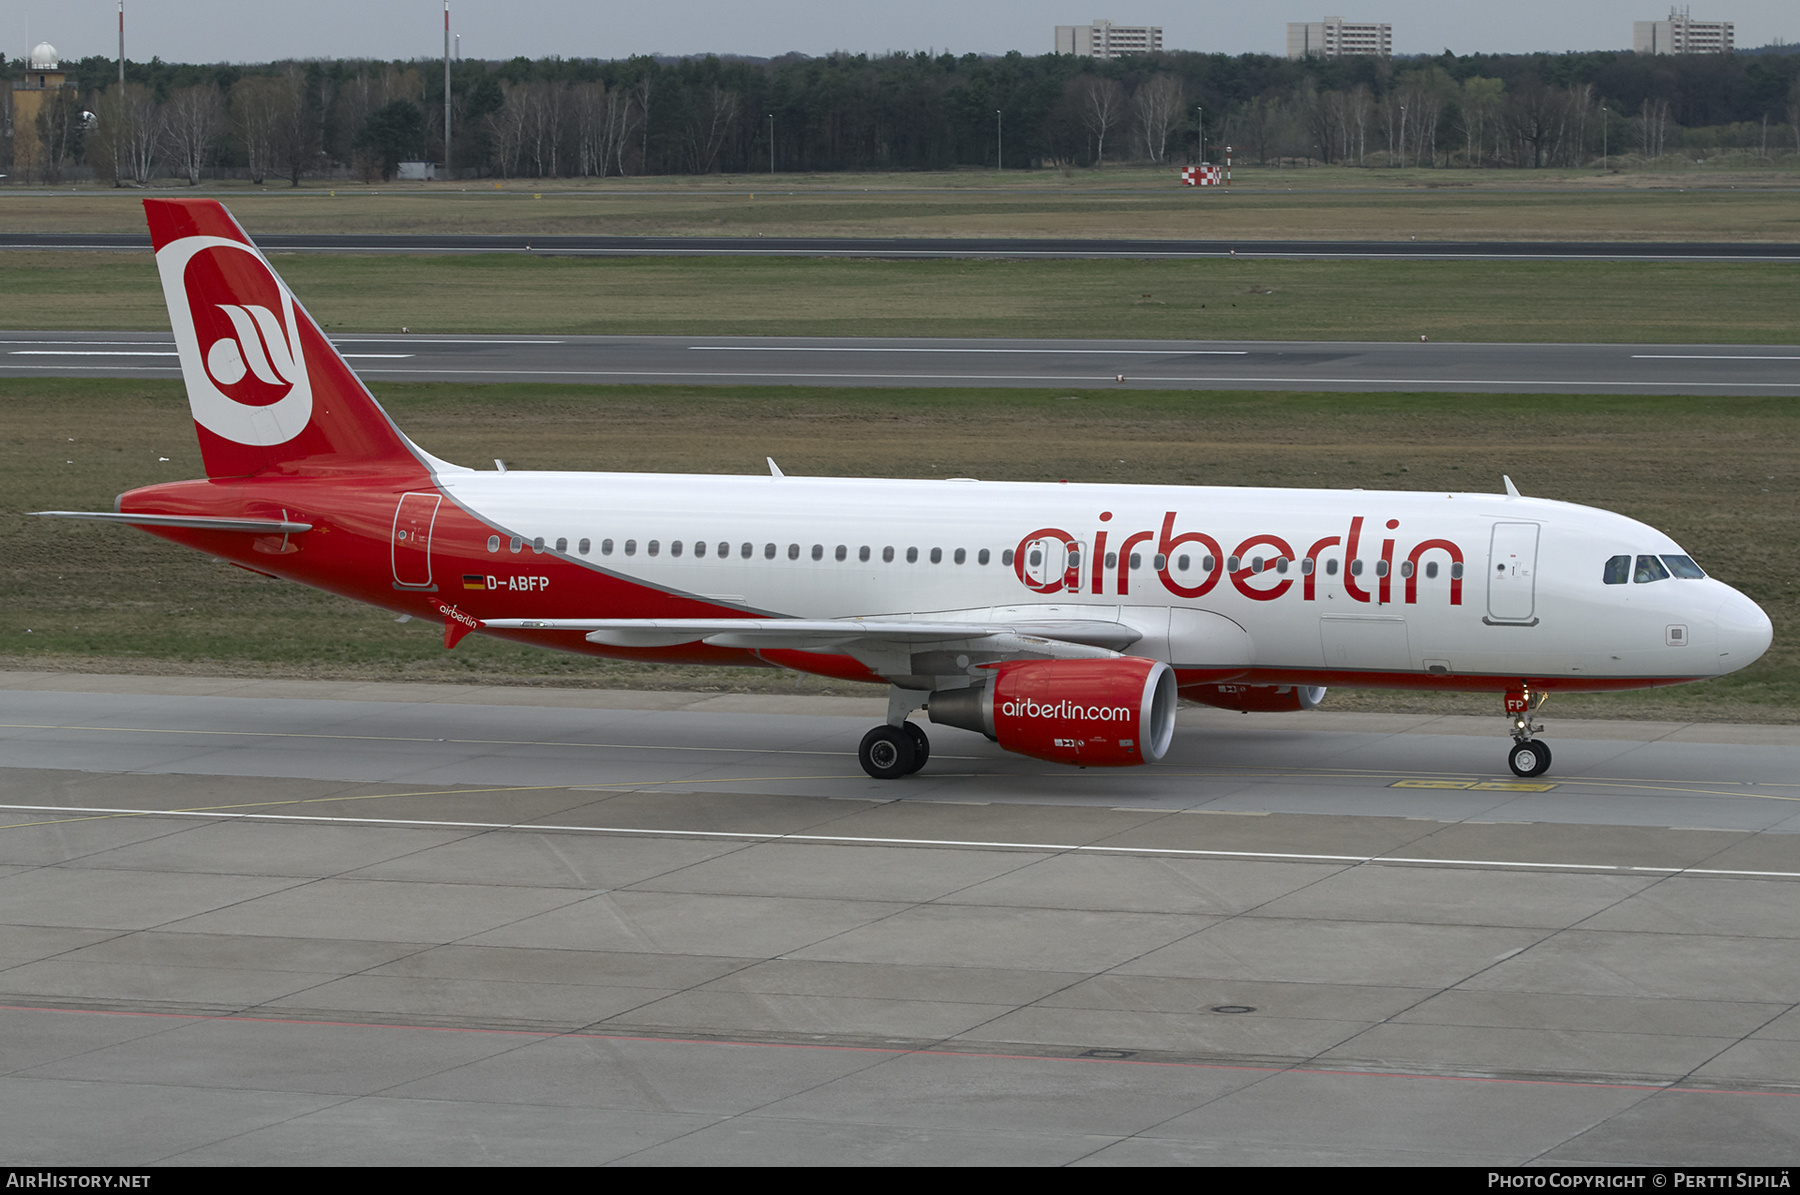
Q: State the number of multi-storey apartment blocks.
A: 3